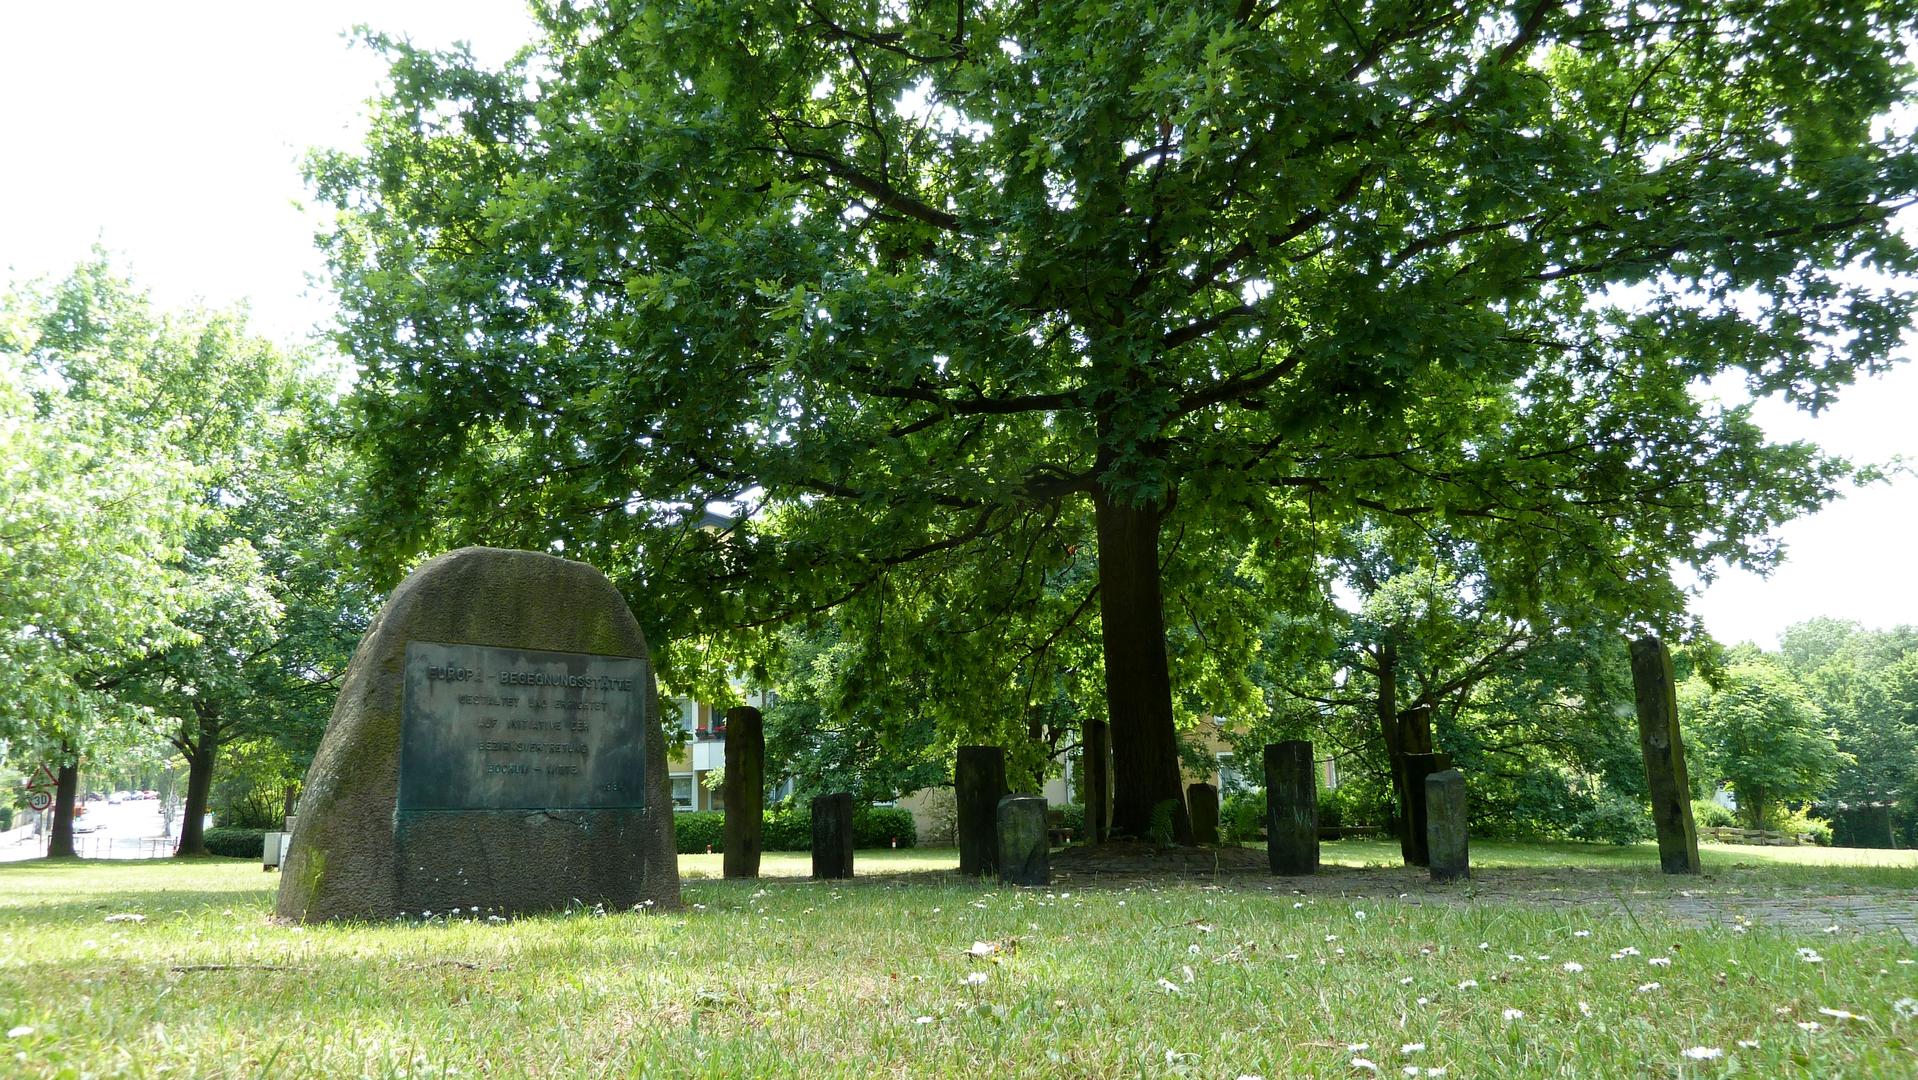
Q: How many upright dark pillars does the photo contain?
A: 11